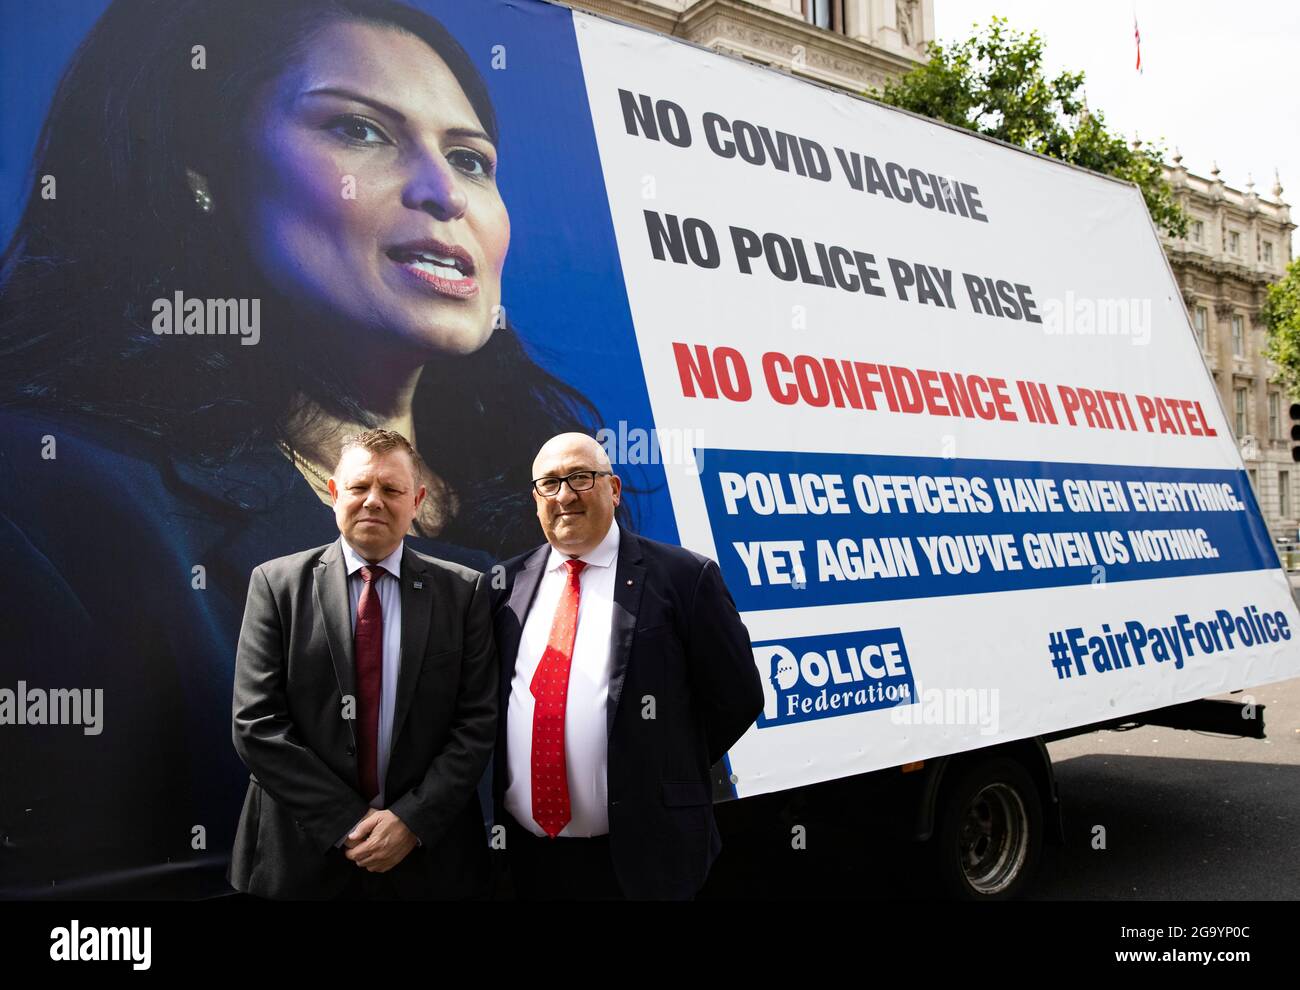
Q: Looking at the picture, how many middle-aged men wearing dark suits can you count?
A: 2